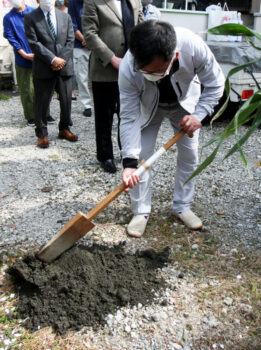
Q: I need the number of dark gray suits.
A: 1